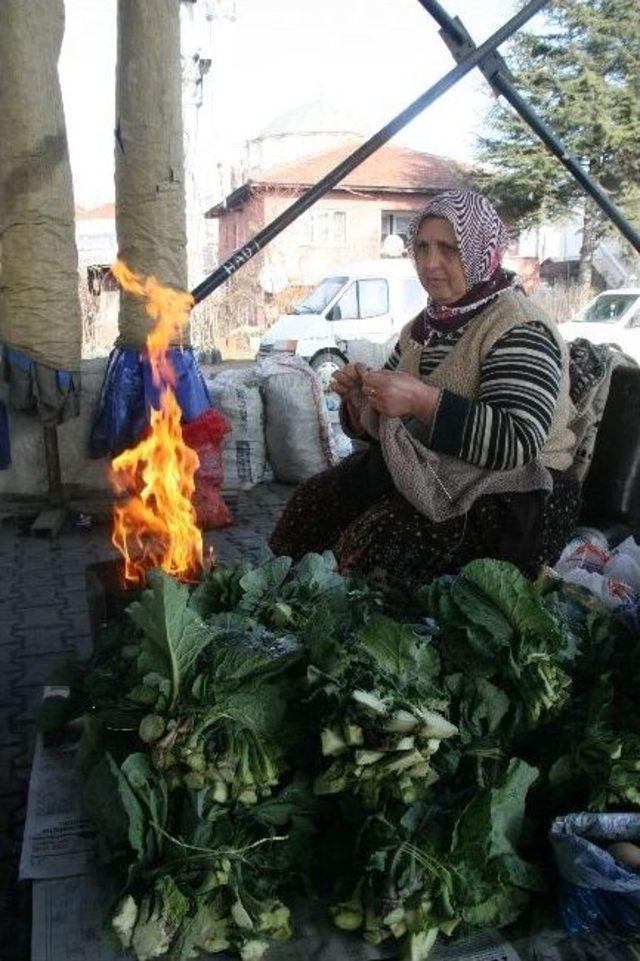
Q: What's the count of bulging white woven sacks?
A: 2